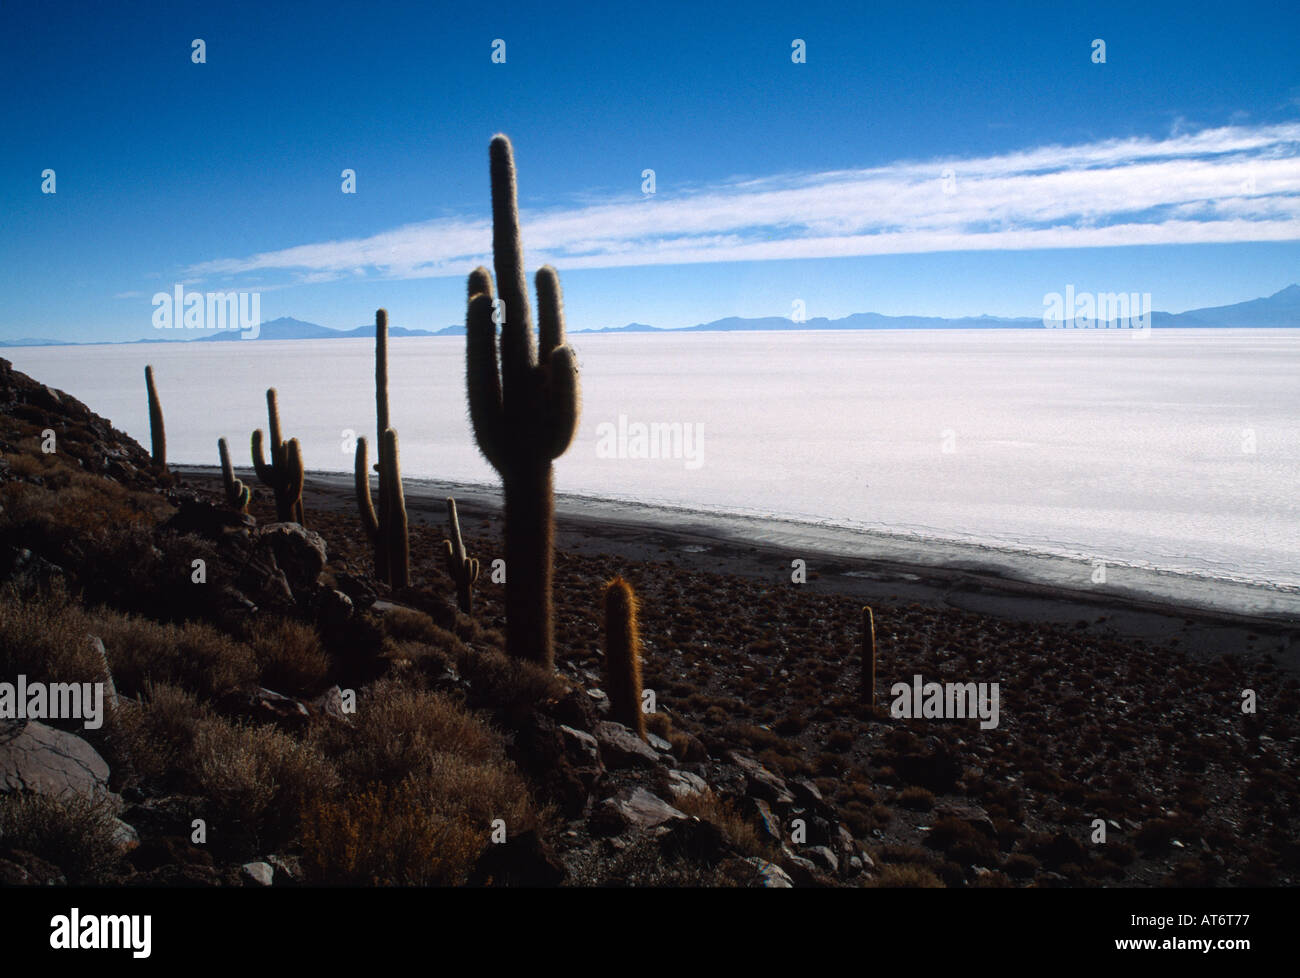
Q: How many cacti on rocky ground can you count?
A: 8